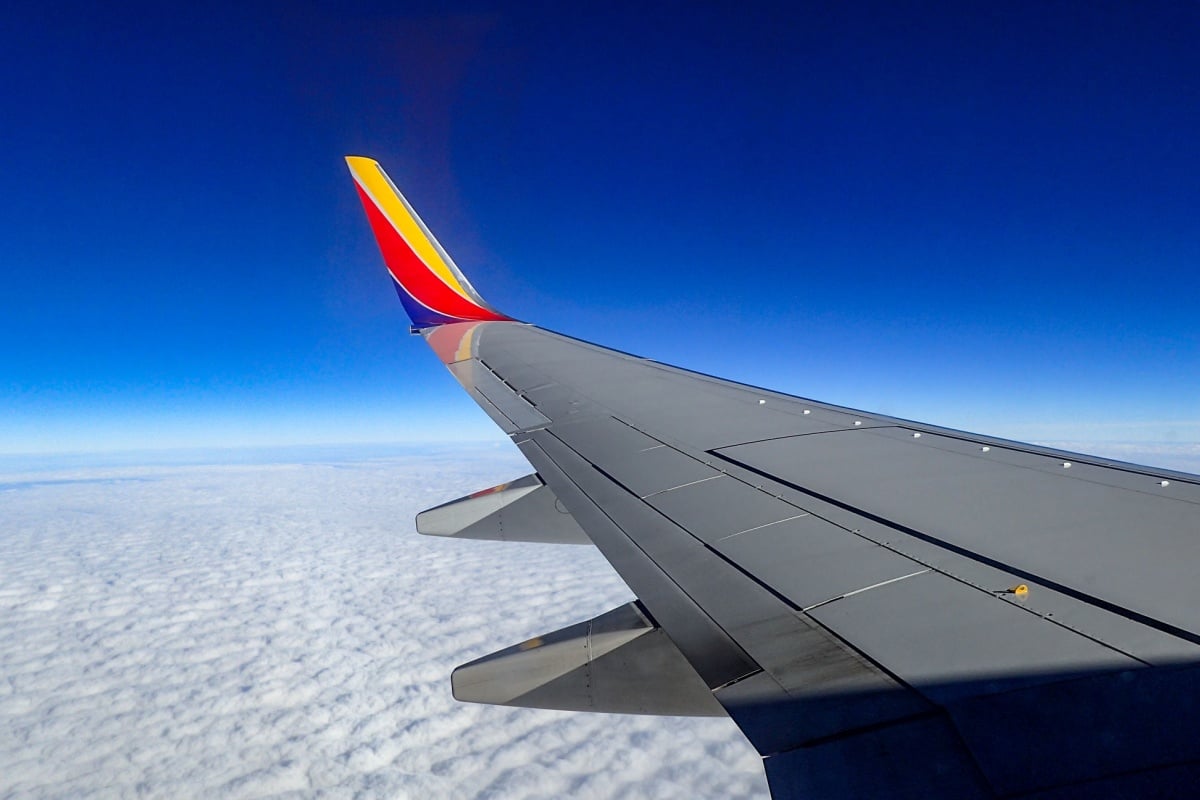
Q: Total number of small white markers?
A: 7